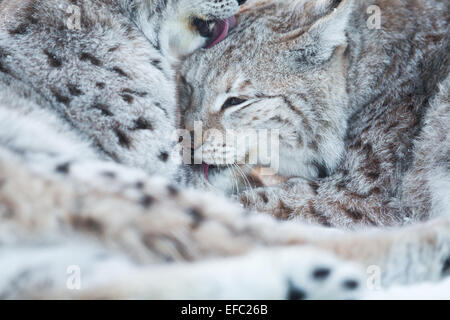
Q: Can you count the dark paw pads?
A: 3